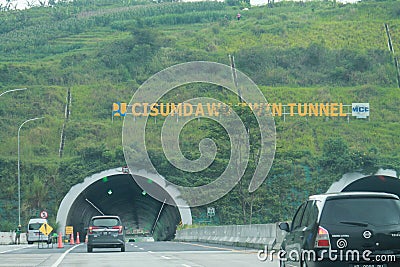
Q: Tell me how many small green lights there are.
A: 4